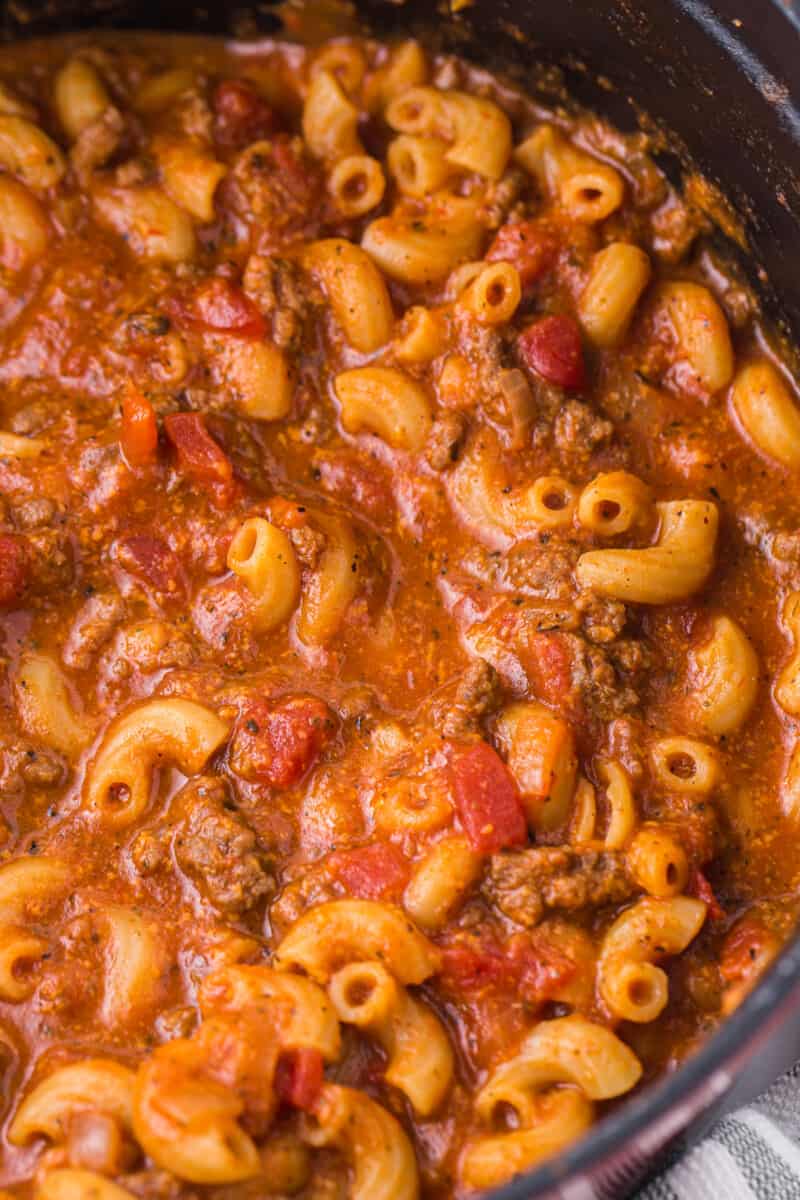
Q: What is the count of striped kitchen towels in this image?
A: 1